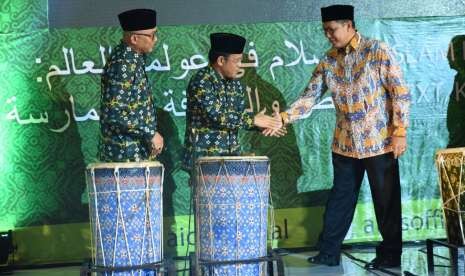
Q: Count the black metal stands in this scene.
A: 3